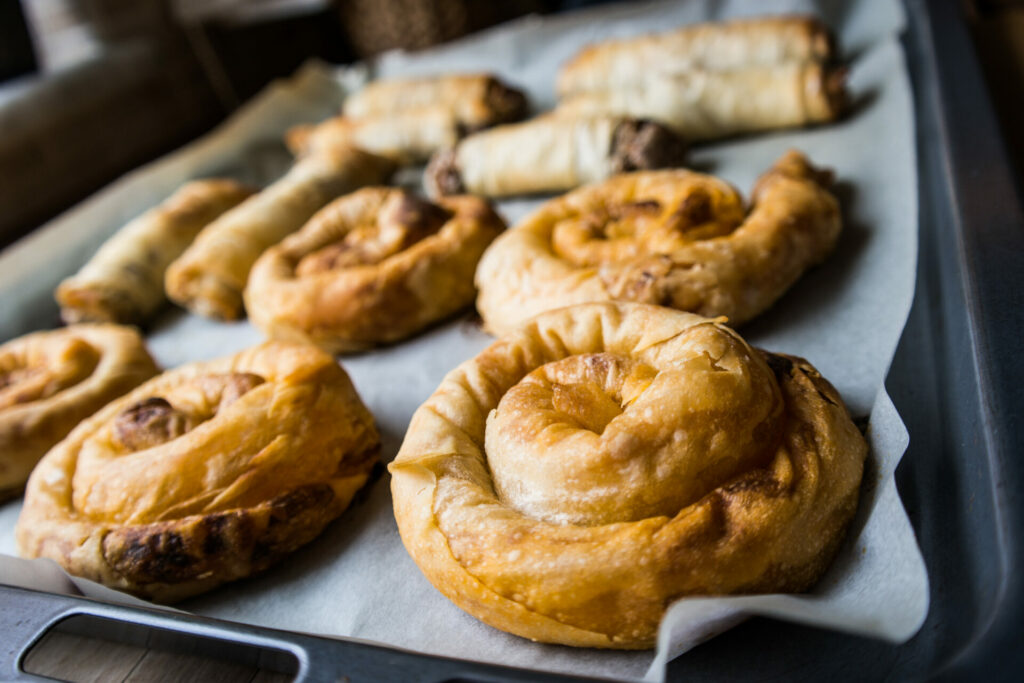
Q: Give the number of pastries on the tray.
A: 12